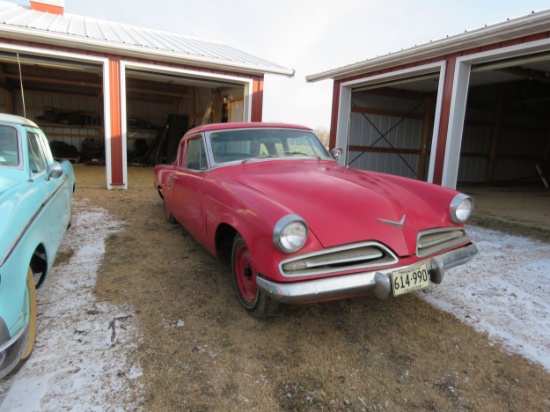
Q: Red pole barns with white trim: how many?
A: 2